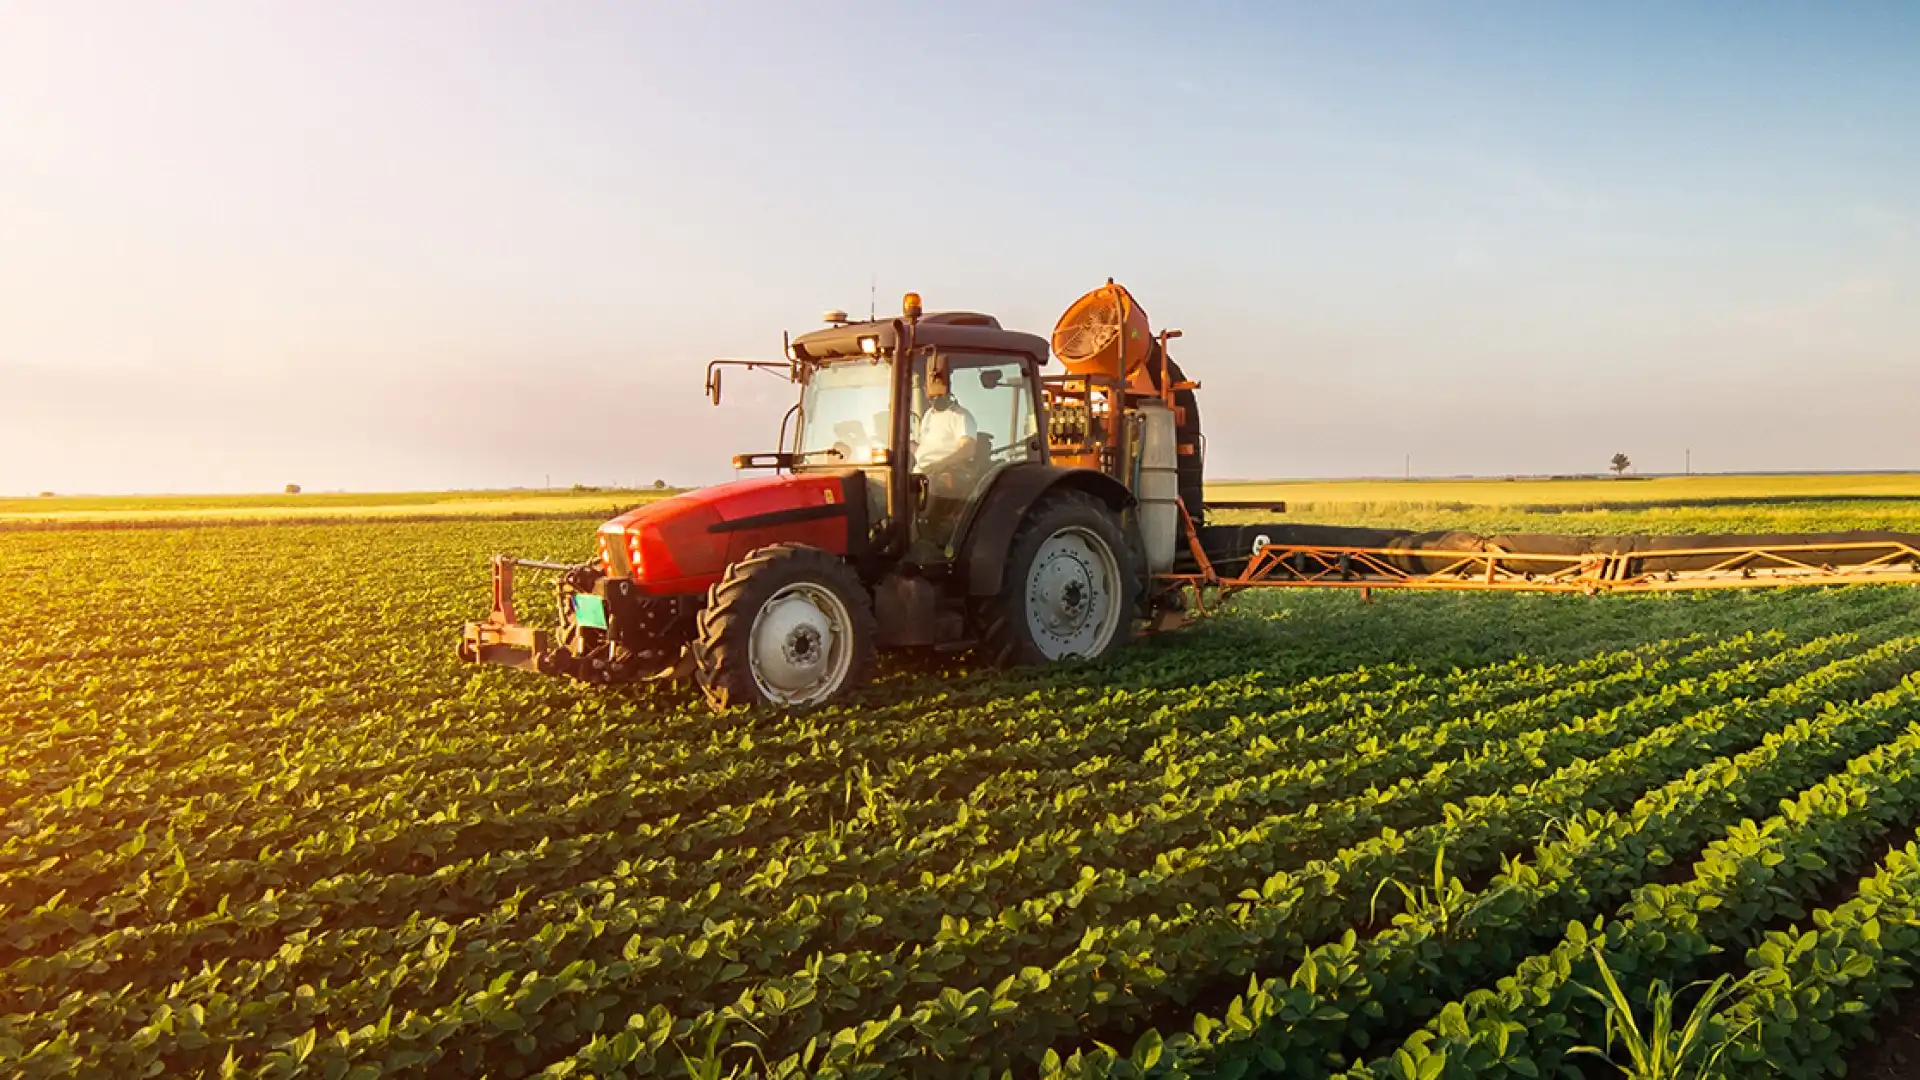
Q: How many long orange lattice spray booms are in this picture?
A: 1